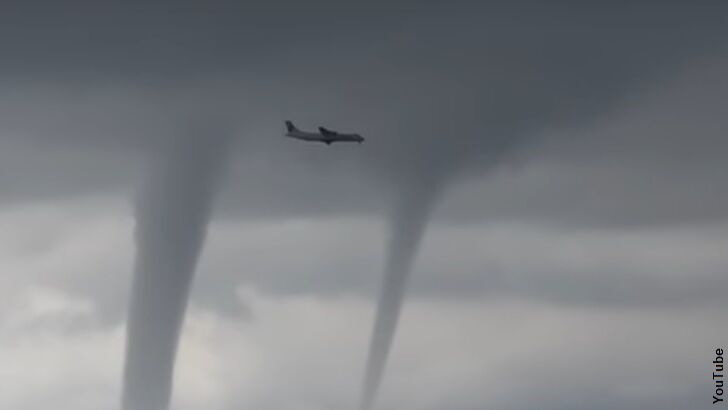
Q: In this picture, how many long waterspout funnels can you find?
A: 2